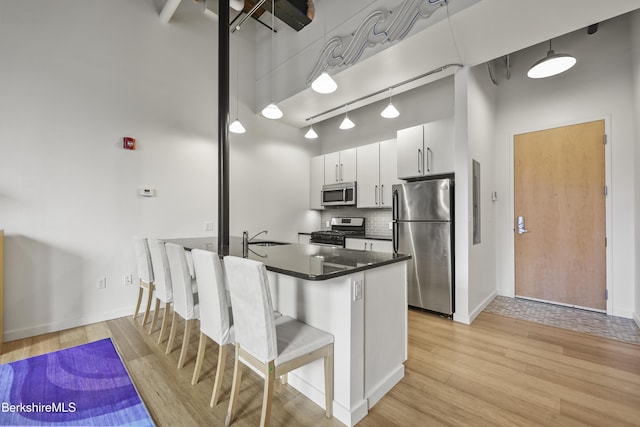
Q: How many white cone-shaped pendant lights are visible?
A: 6